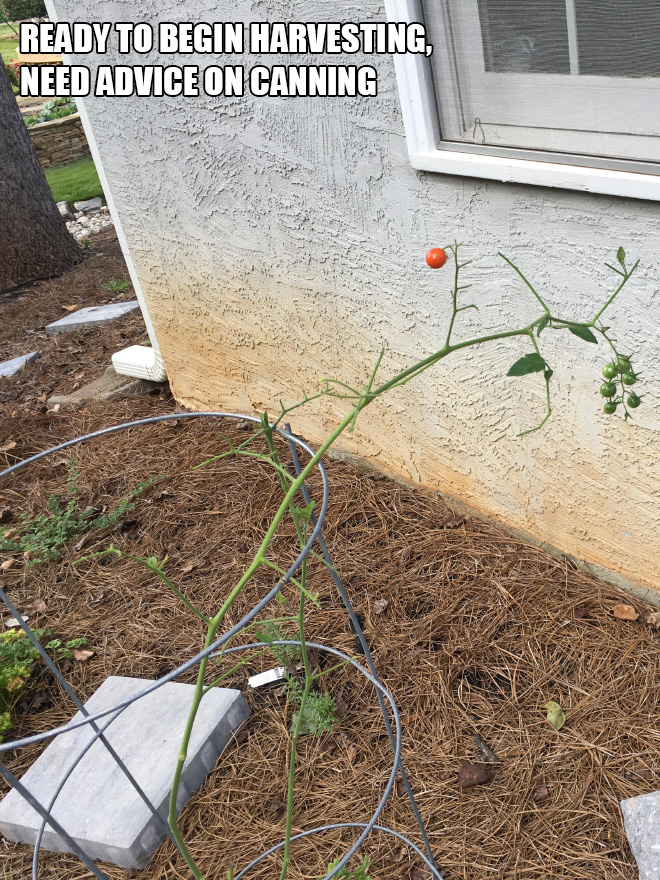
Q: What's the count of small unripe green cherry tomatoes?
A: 6